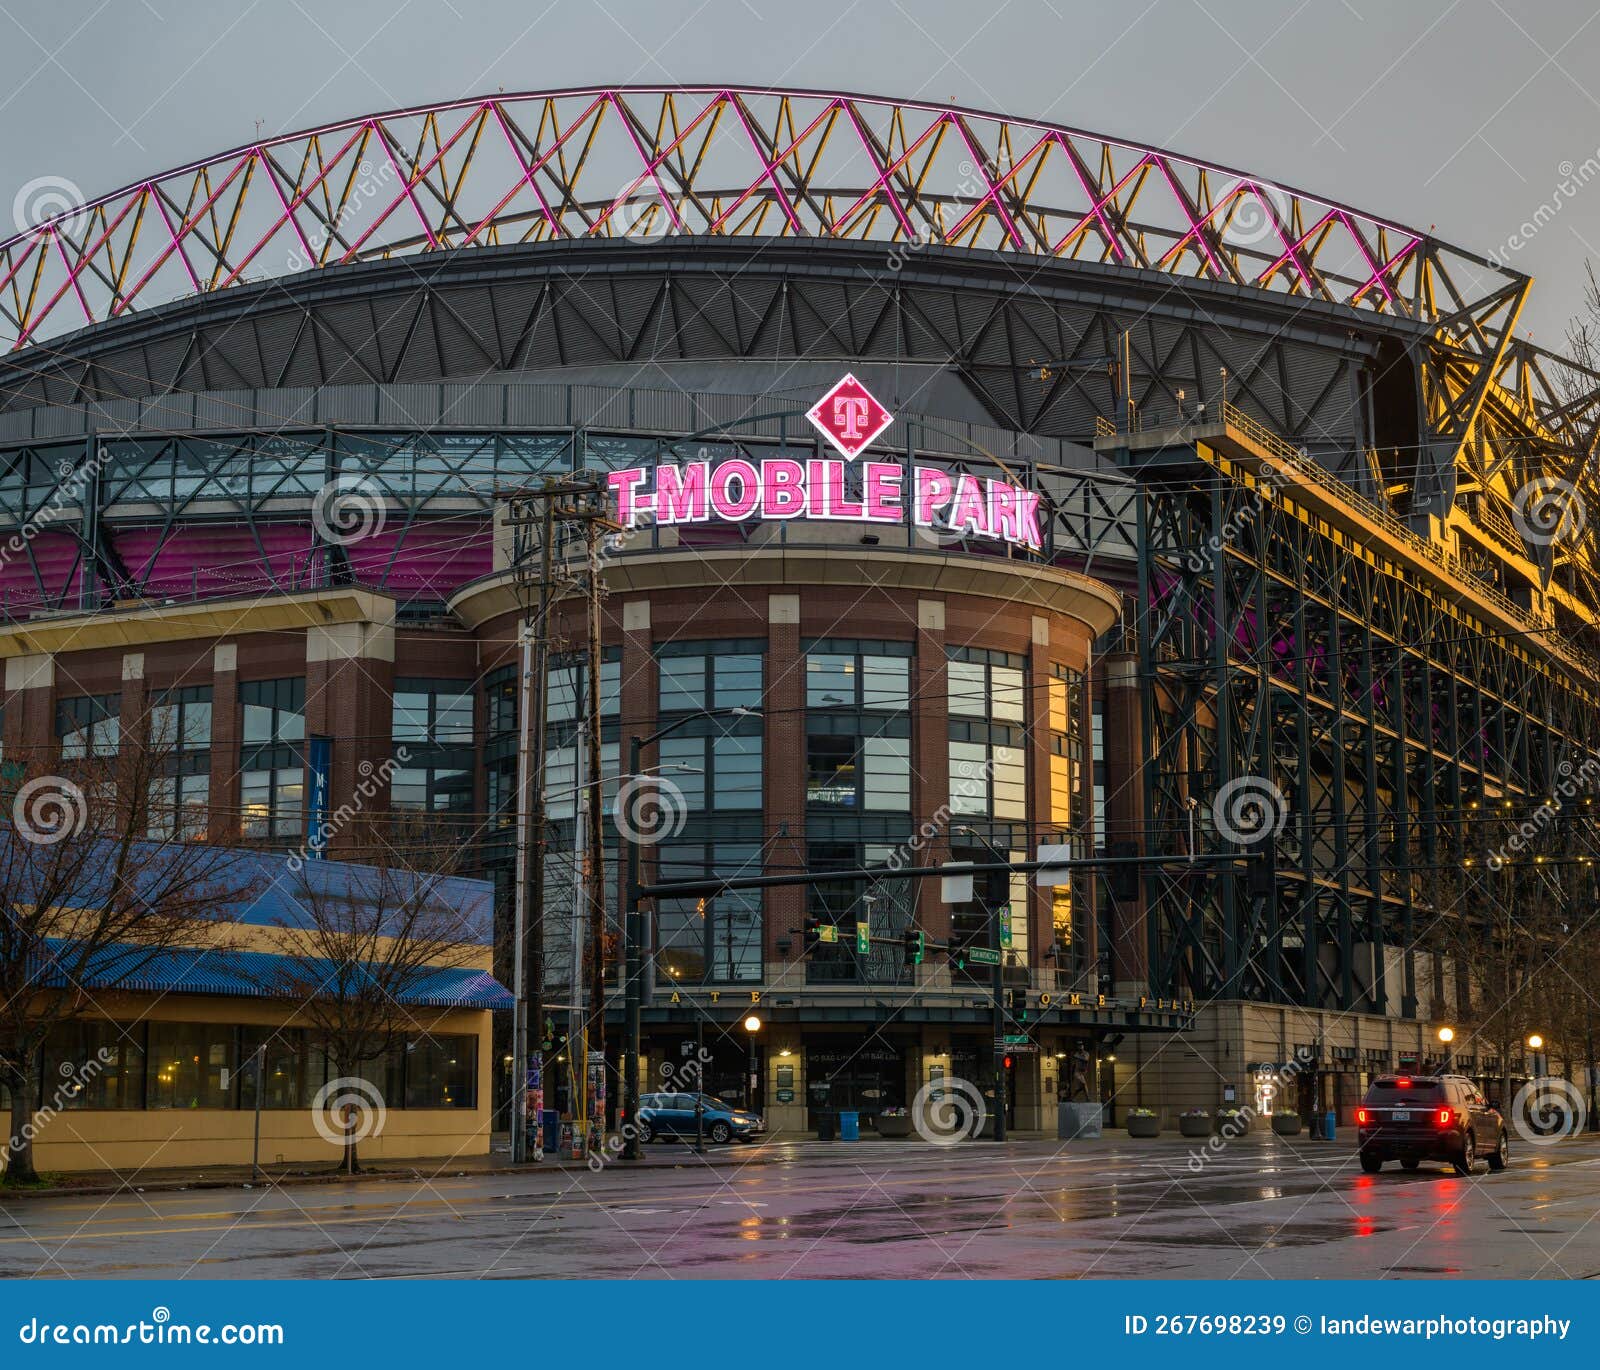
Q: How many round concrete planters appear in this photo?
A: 6